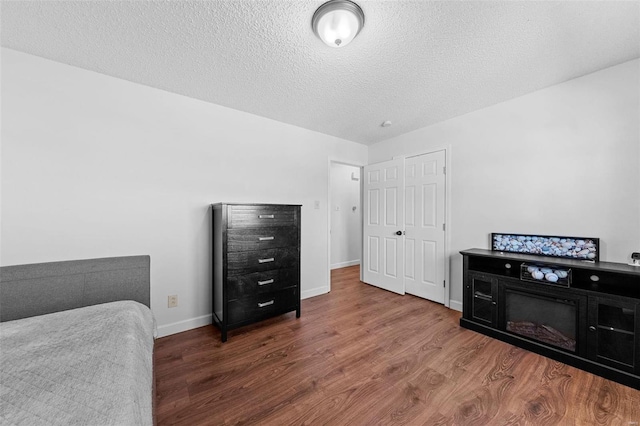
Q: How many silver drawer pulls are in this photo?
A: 5